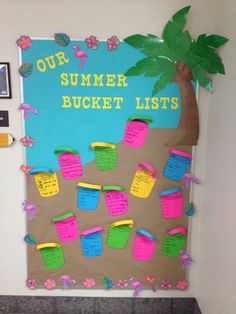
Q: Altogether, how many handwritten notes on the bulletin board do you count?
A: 15